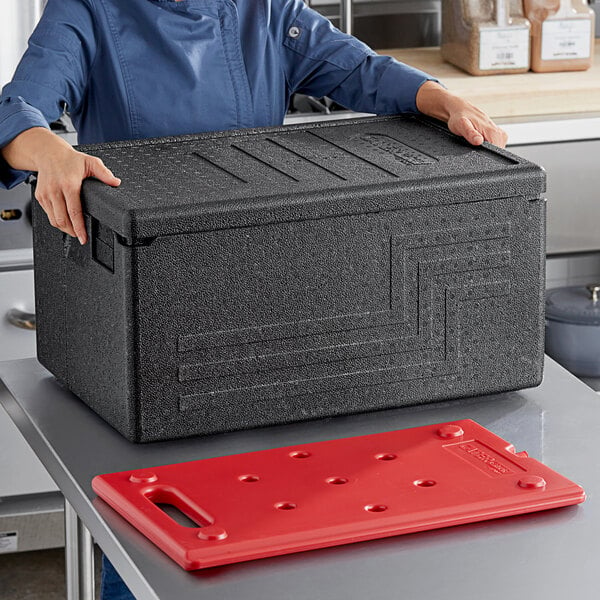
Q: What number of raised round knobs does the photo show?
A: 4